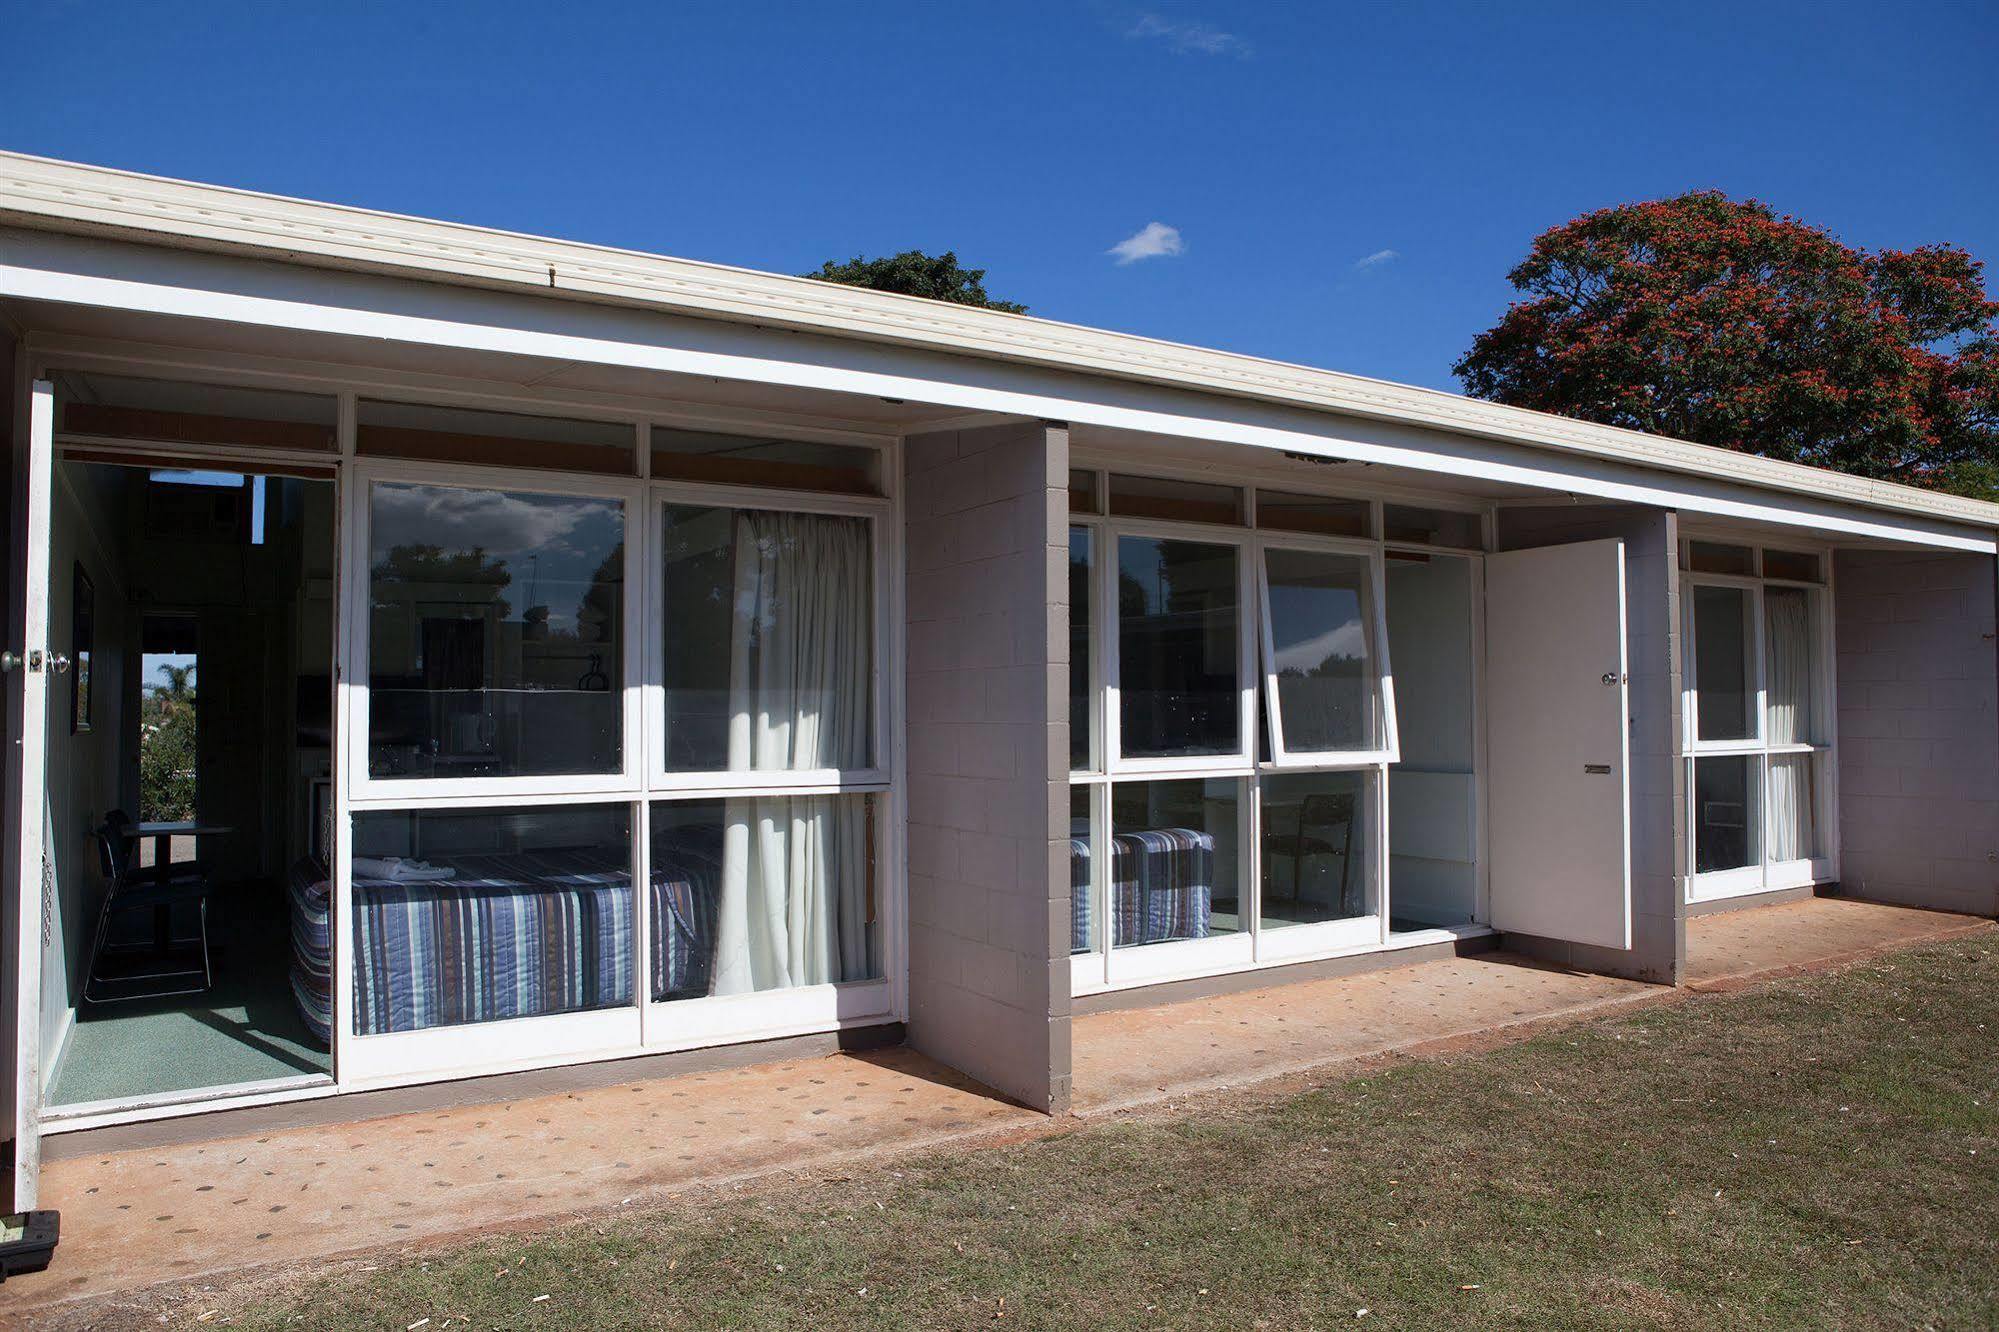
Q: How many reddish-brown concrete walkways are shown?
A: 3